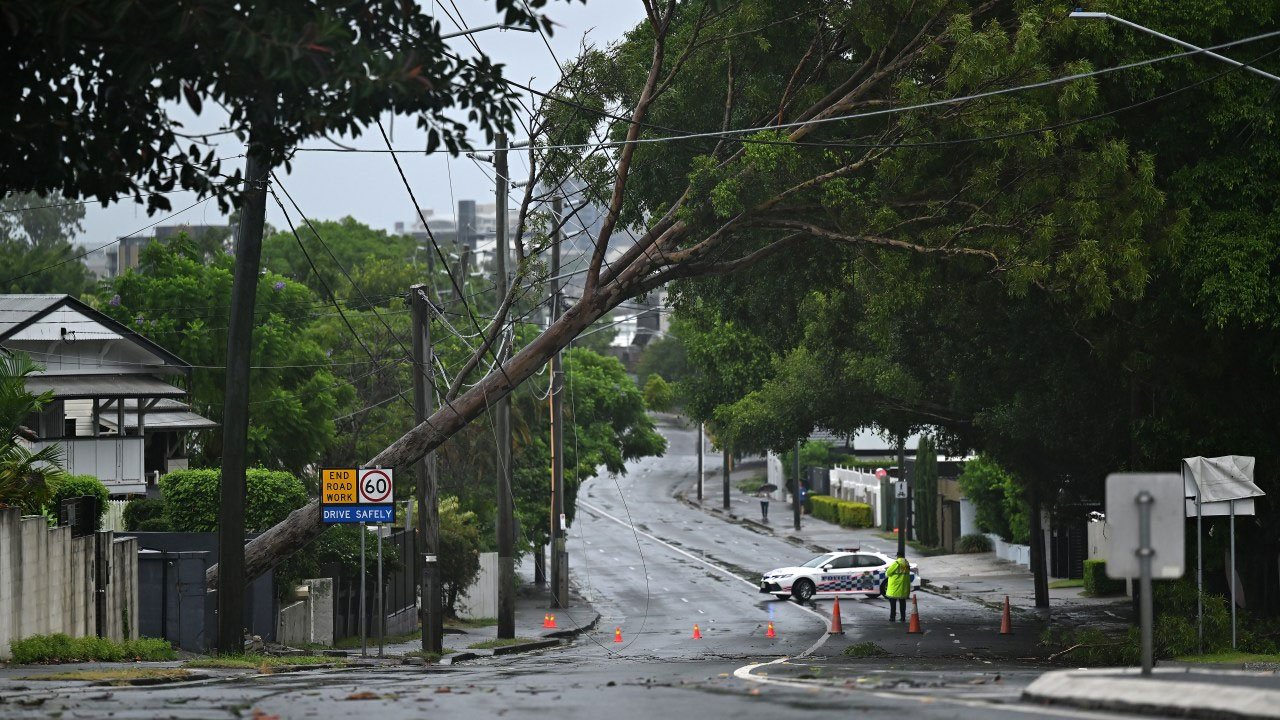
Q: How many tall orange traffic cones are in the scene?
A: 3